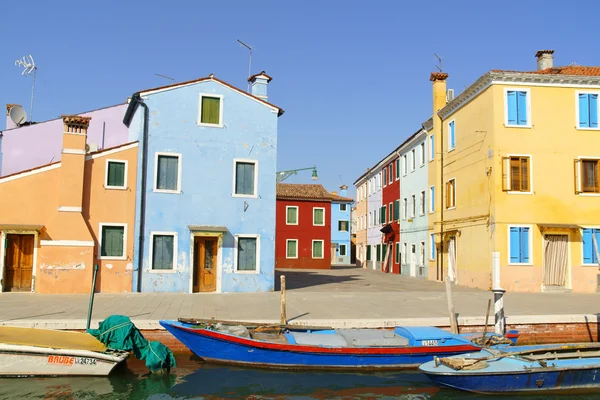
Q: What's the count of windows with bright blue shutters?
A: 8